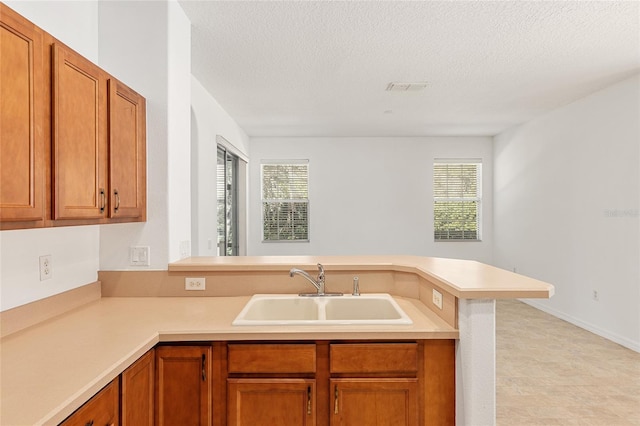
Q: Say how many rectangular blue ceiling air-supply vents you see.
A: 0